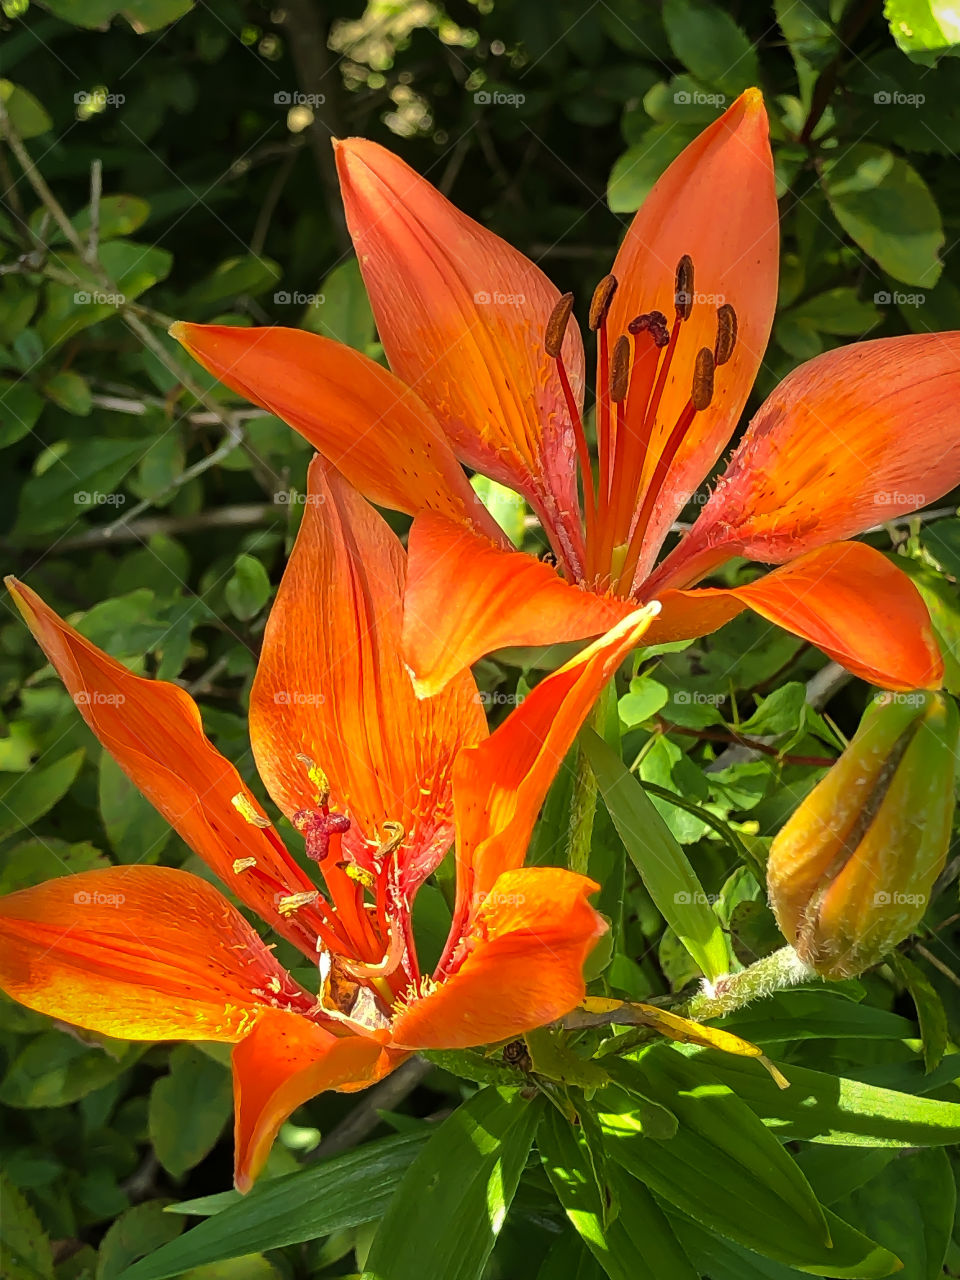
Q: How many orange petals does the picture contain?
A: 12